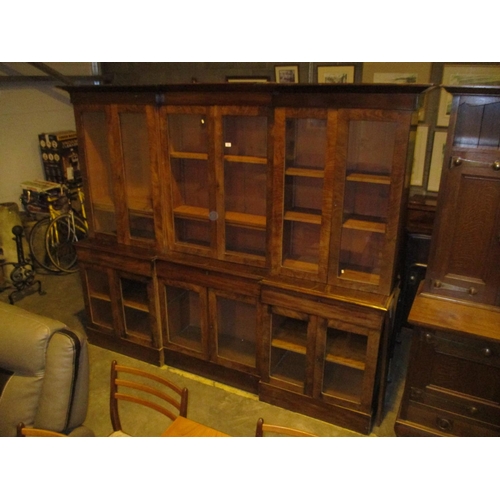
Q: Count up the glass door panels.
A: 12